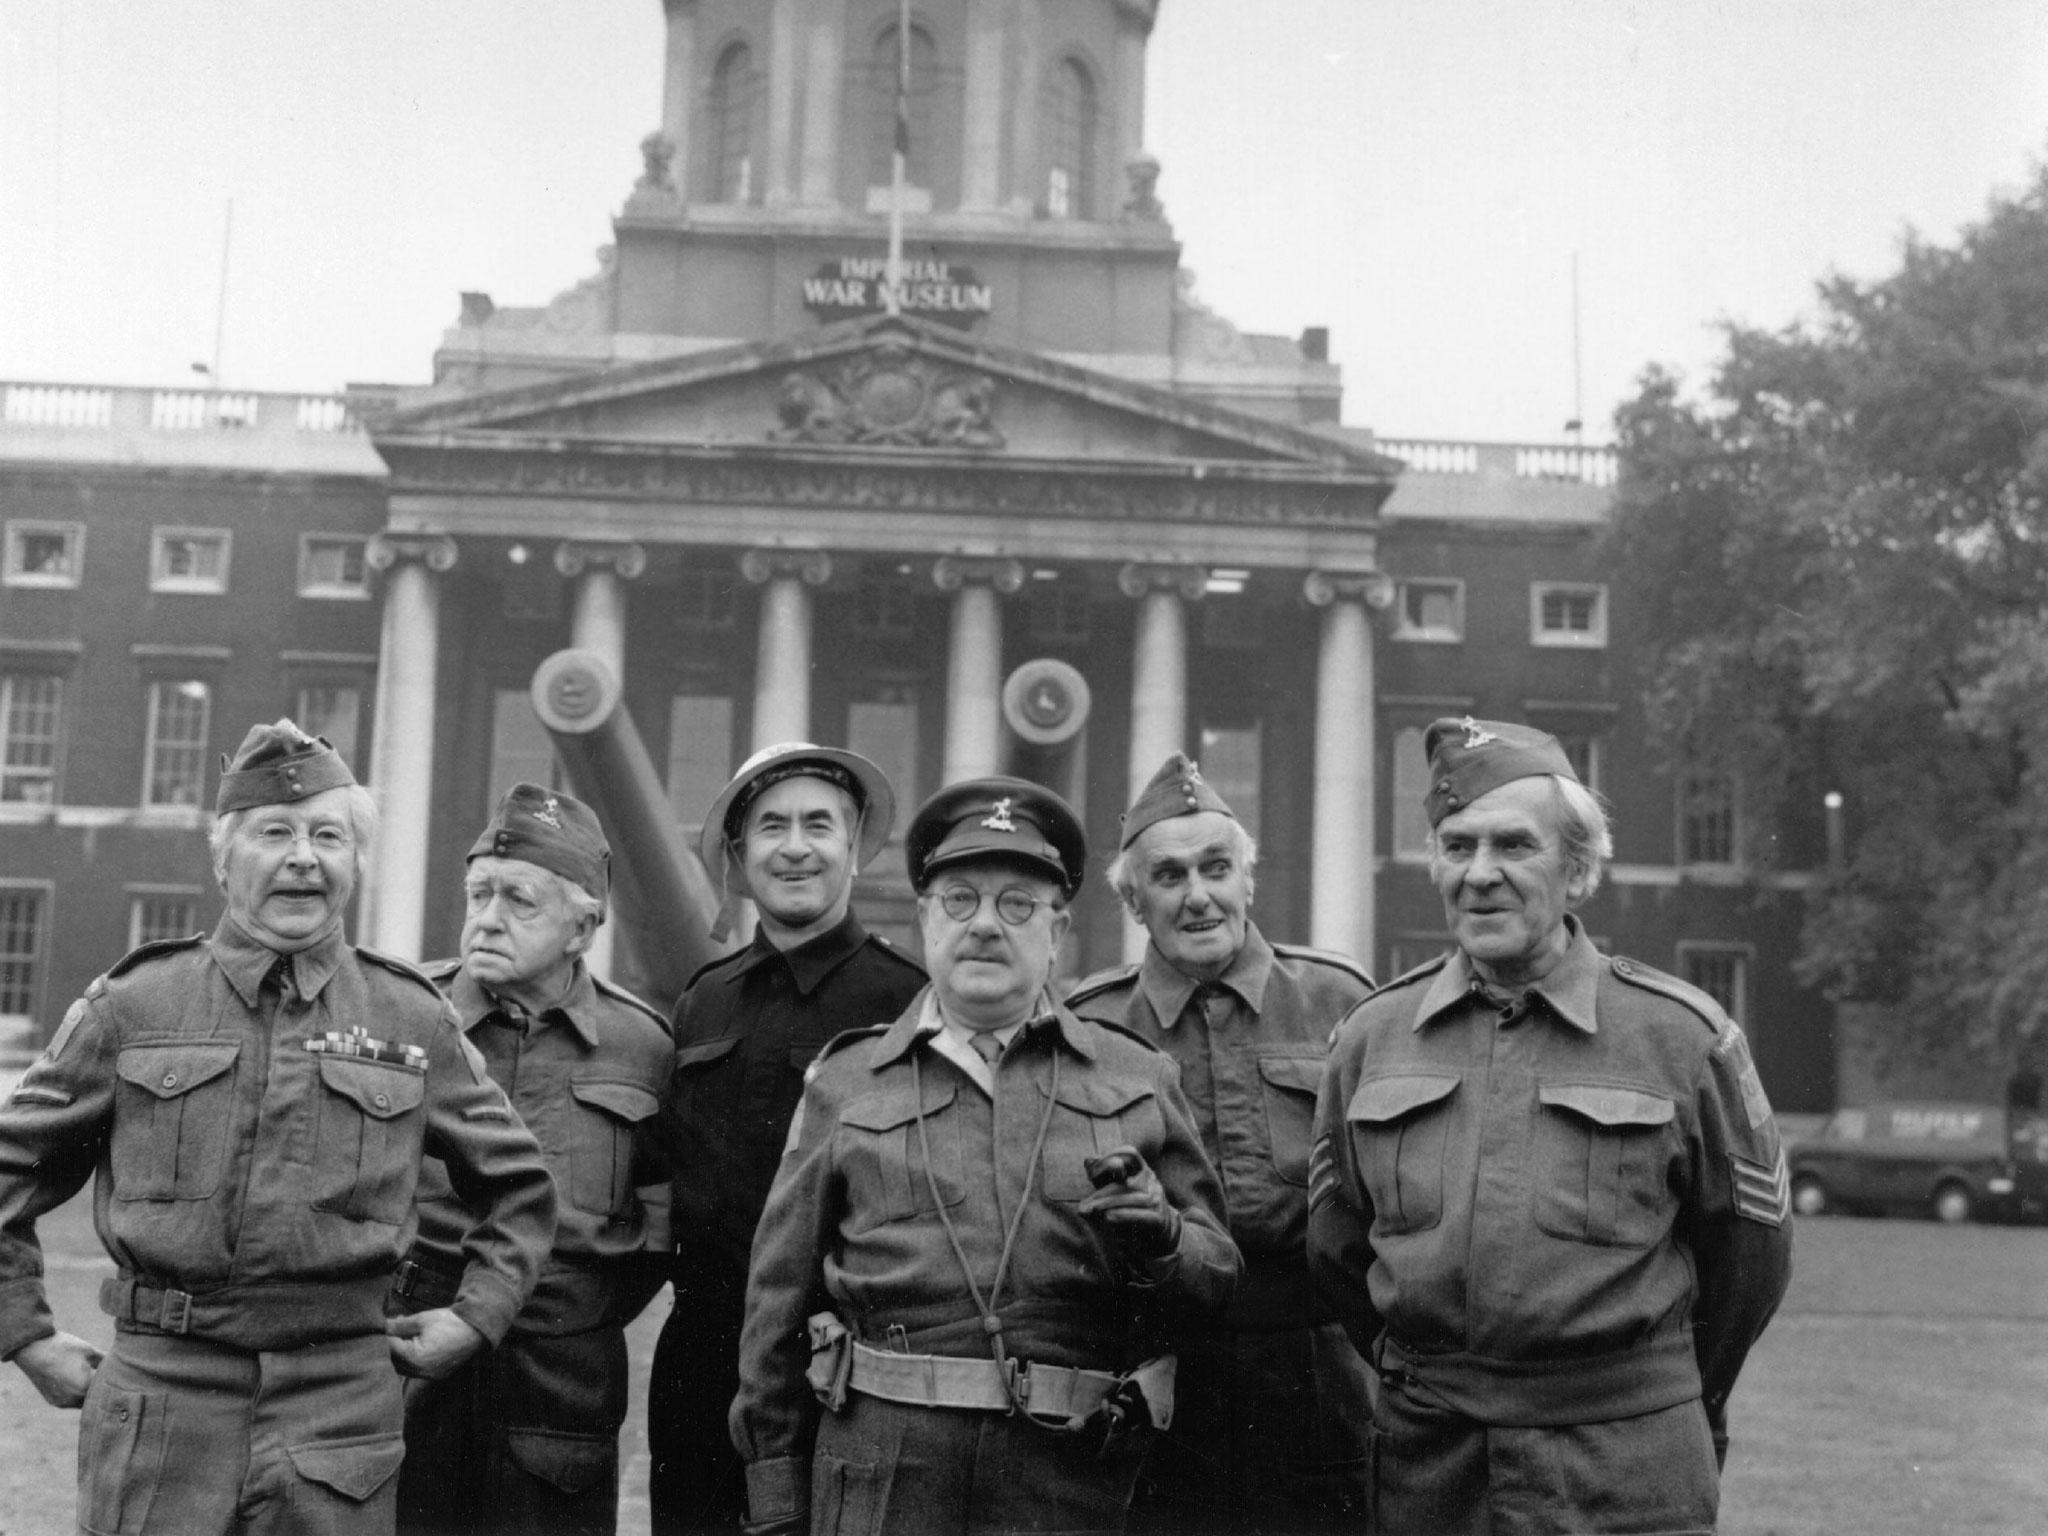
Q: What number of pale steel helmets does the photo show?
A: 1